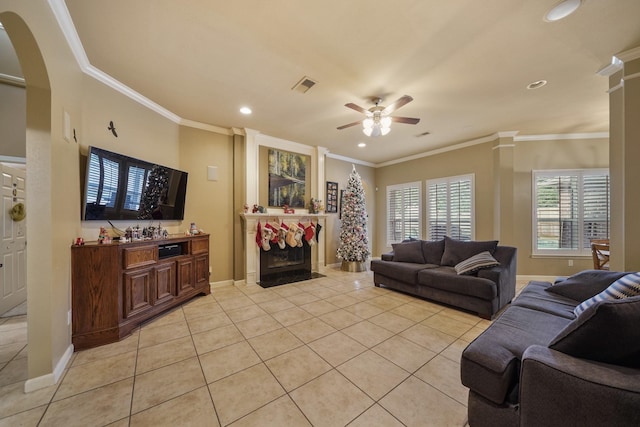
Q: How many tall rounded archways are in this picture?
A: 1